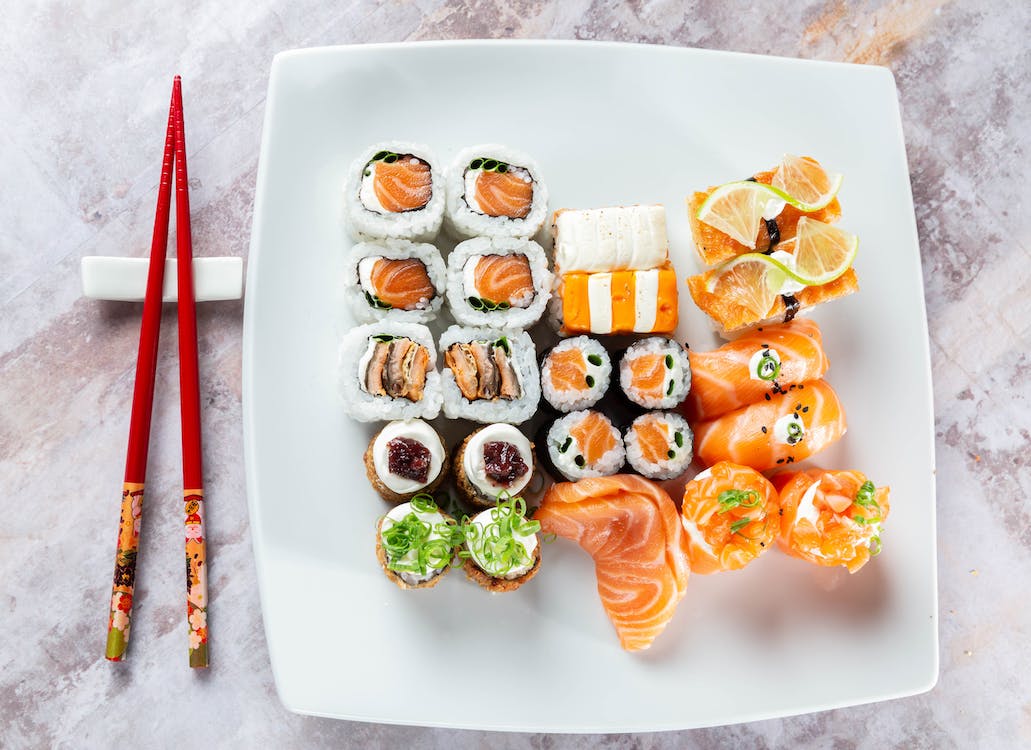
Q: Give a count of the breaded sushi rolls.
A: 4